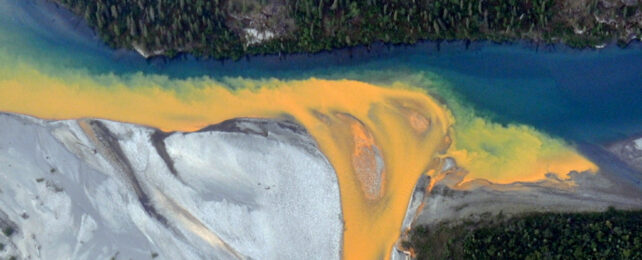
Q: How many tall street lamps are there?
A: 0